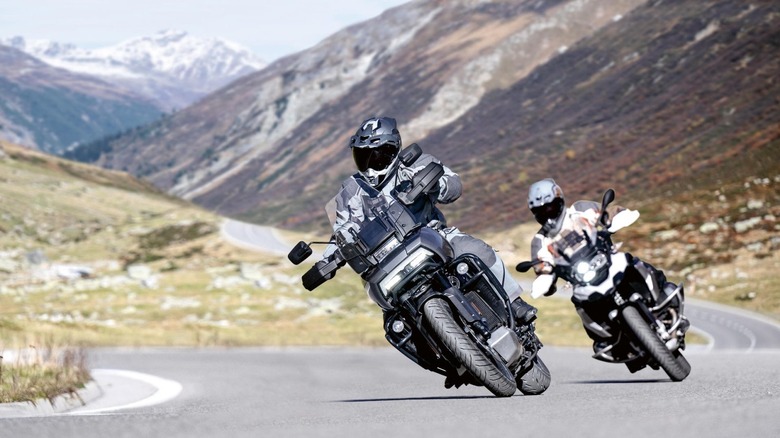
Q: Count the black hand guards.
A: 2